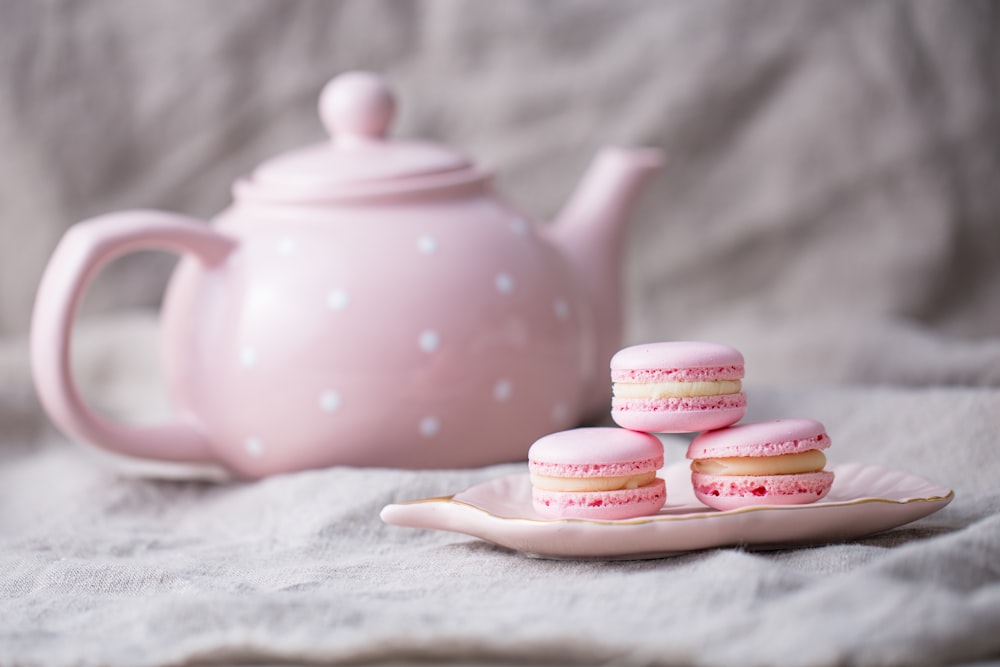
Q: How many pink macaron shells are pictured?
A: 6